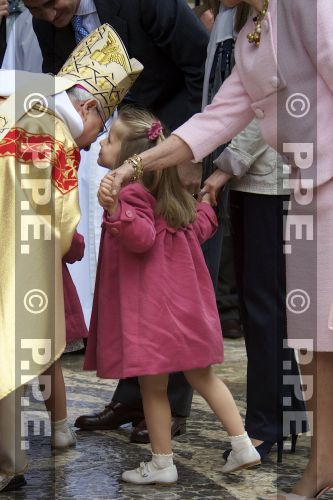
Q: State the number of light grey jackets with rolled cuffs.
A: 1